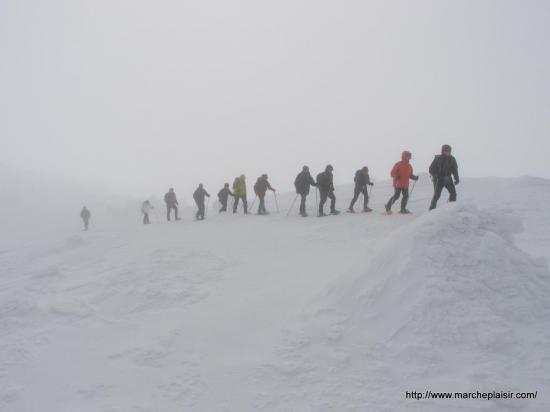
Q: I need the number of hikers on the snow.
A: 12